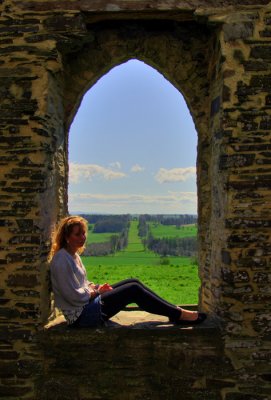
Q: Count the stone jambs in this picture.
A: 2